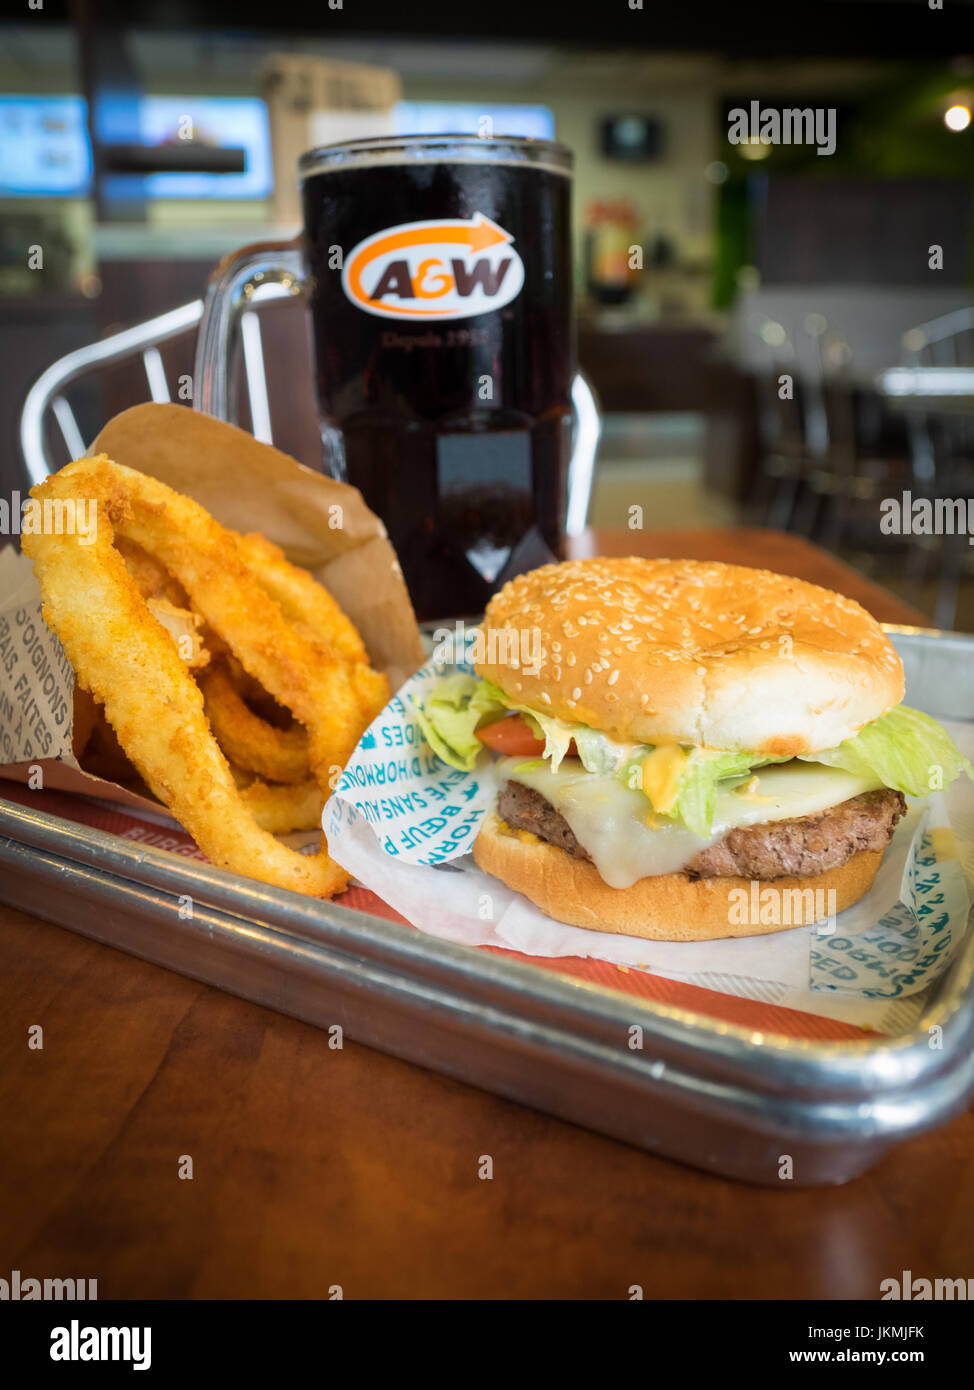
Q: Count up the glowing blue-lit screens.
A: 3